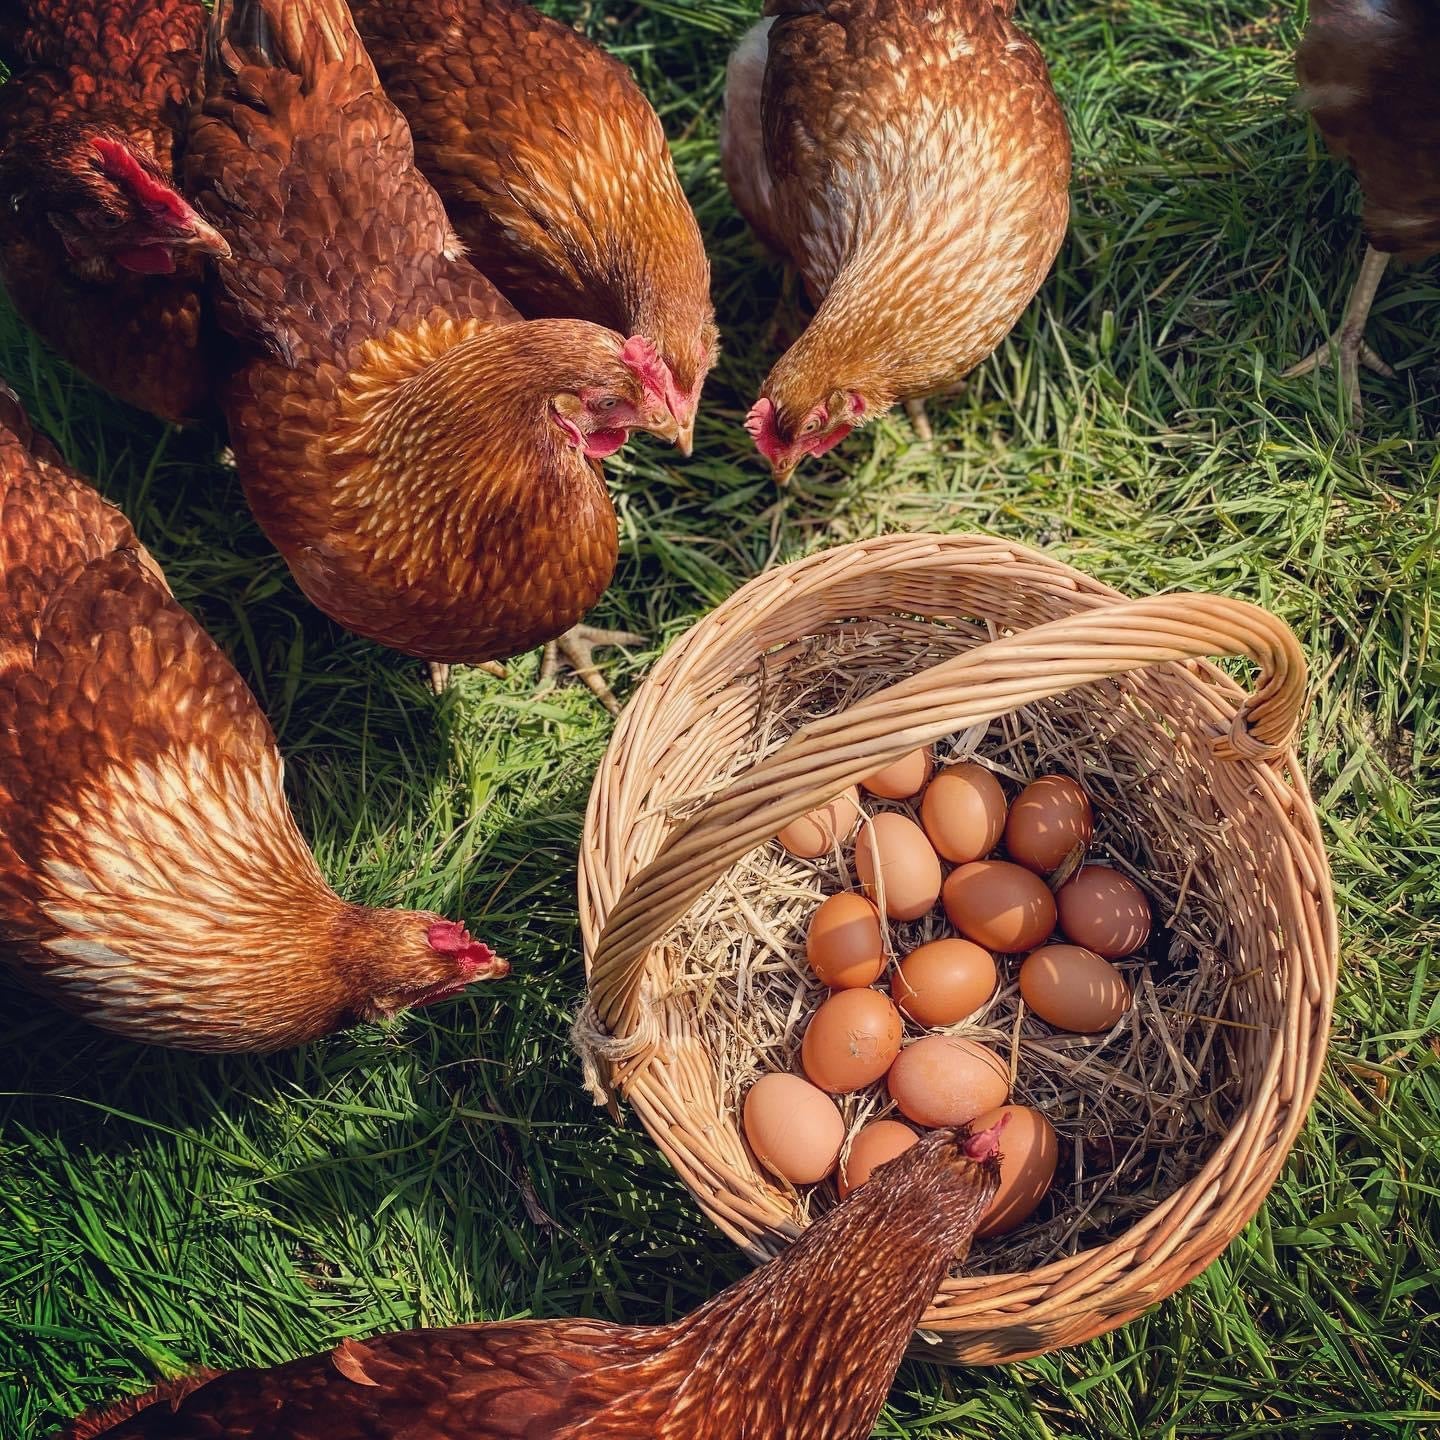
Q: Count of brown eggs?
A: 15